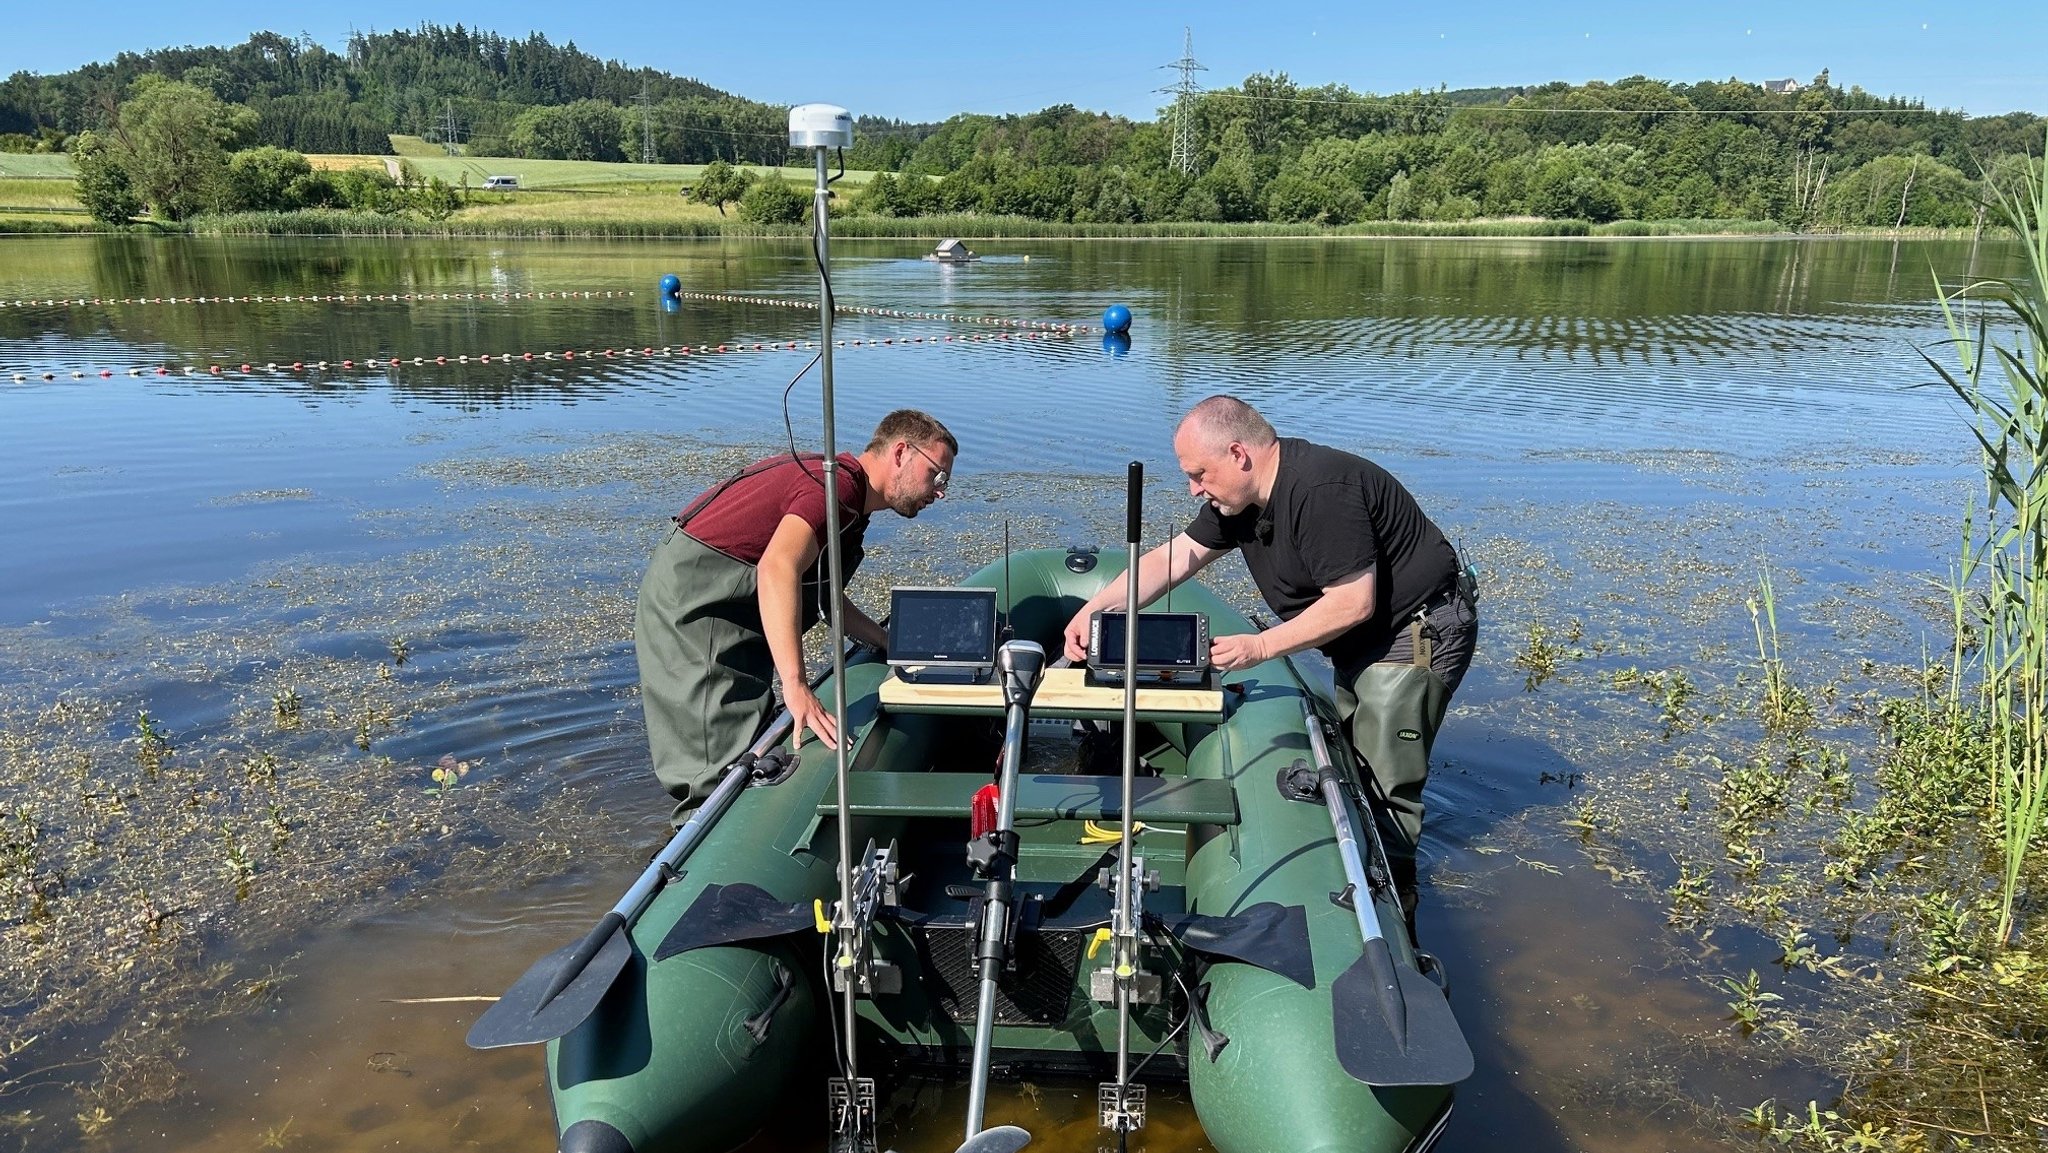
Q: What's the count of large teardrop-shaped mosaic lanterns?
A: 0